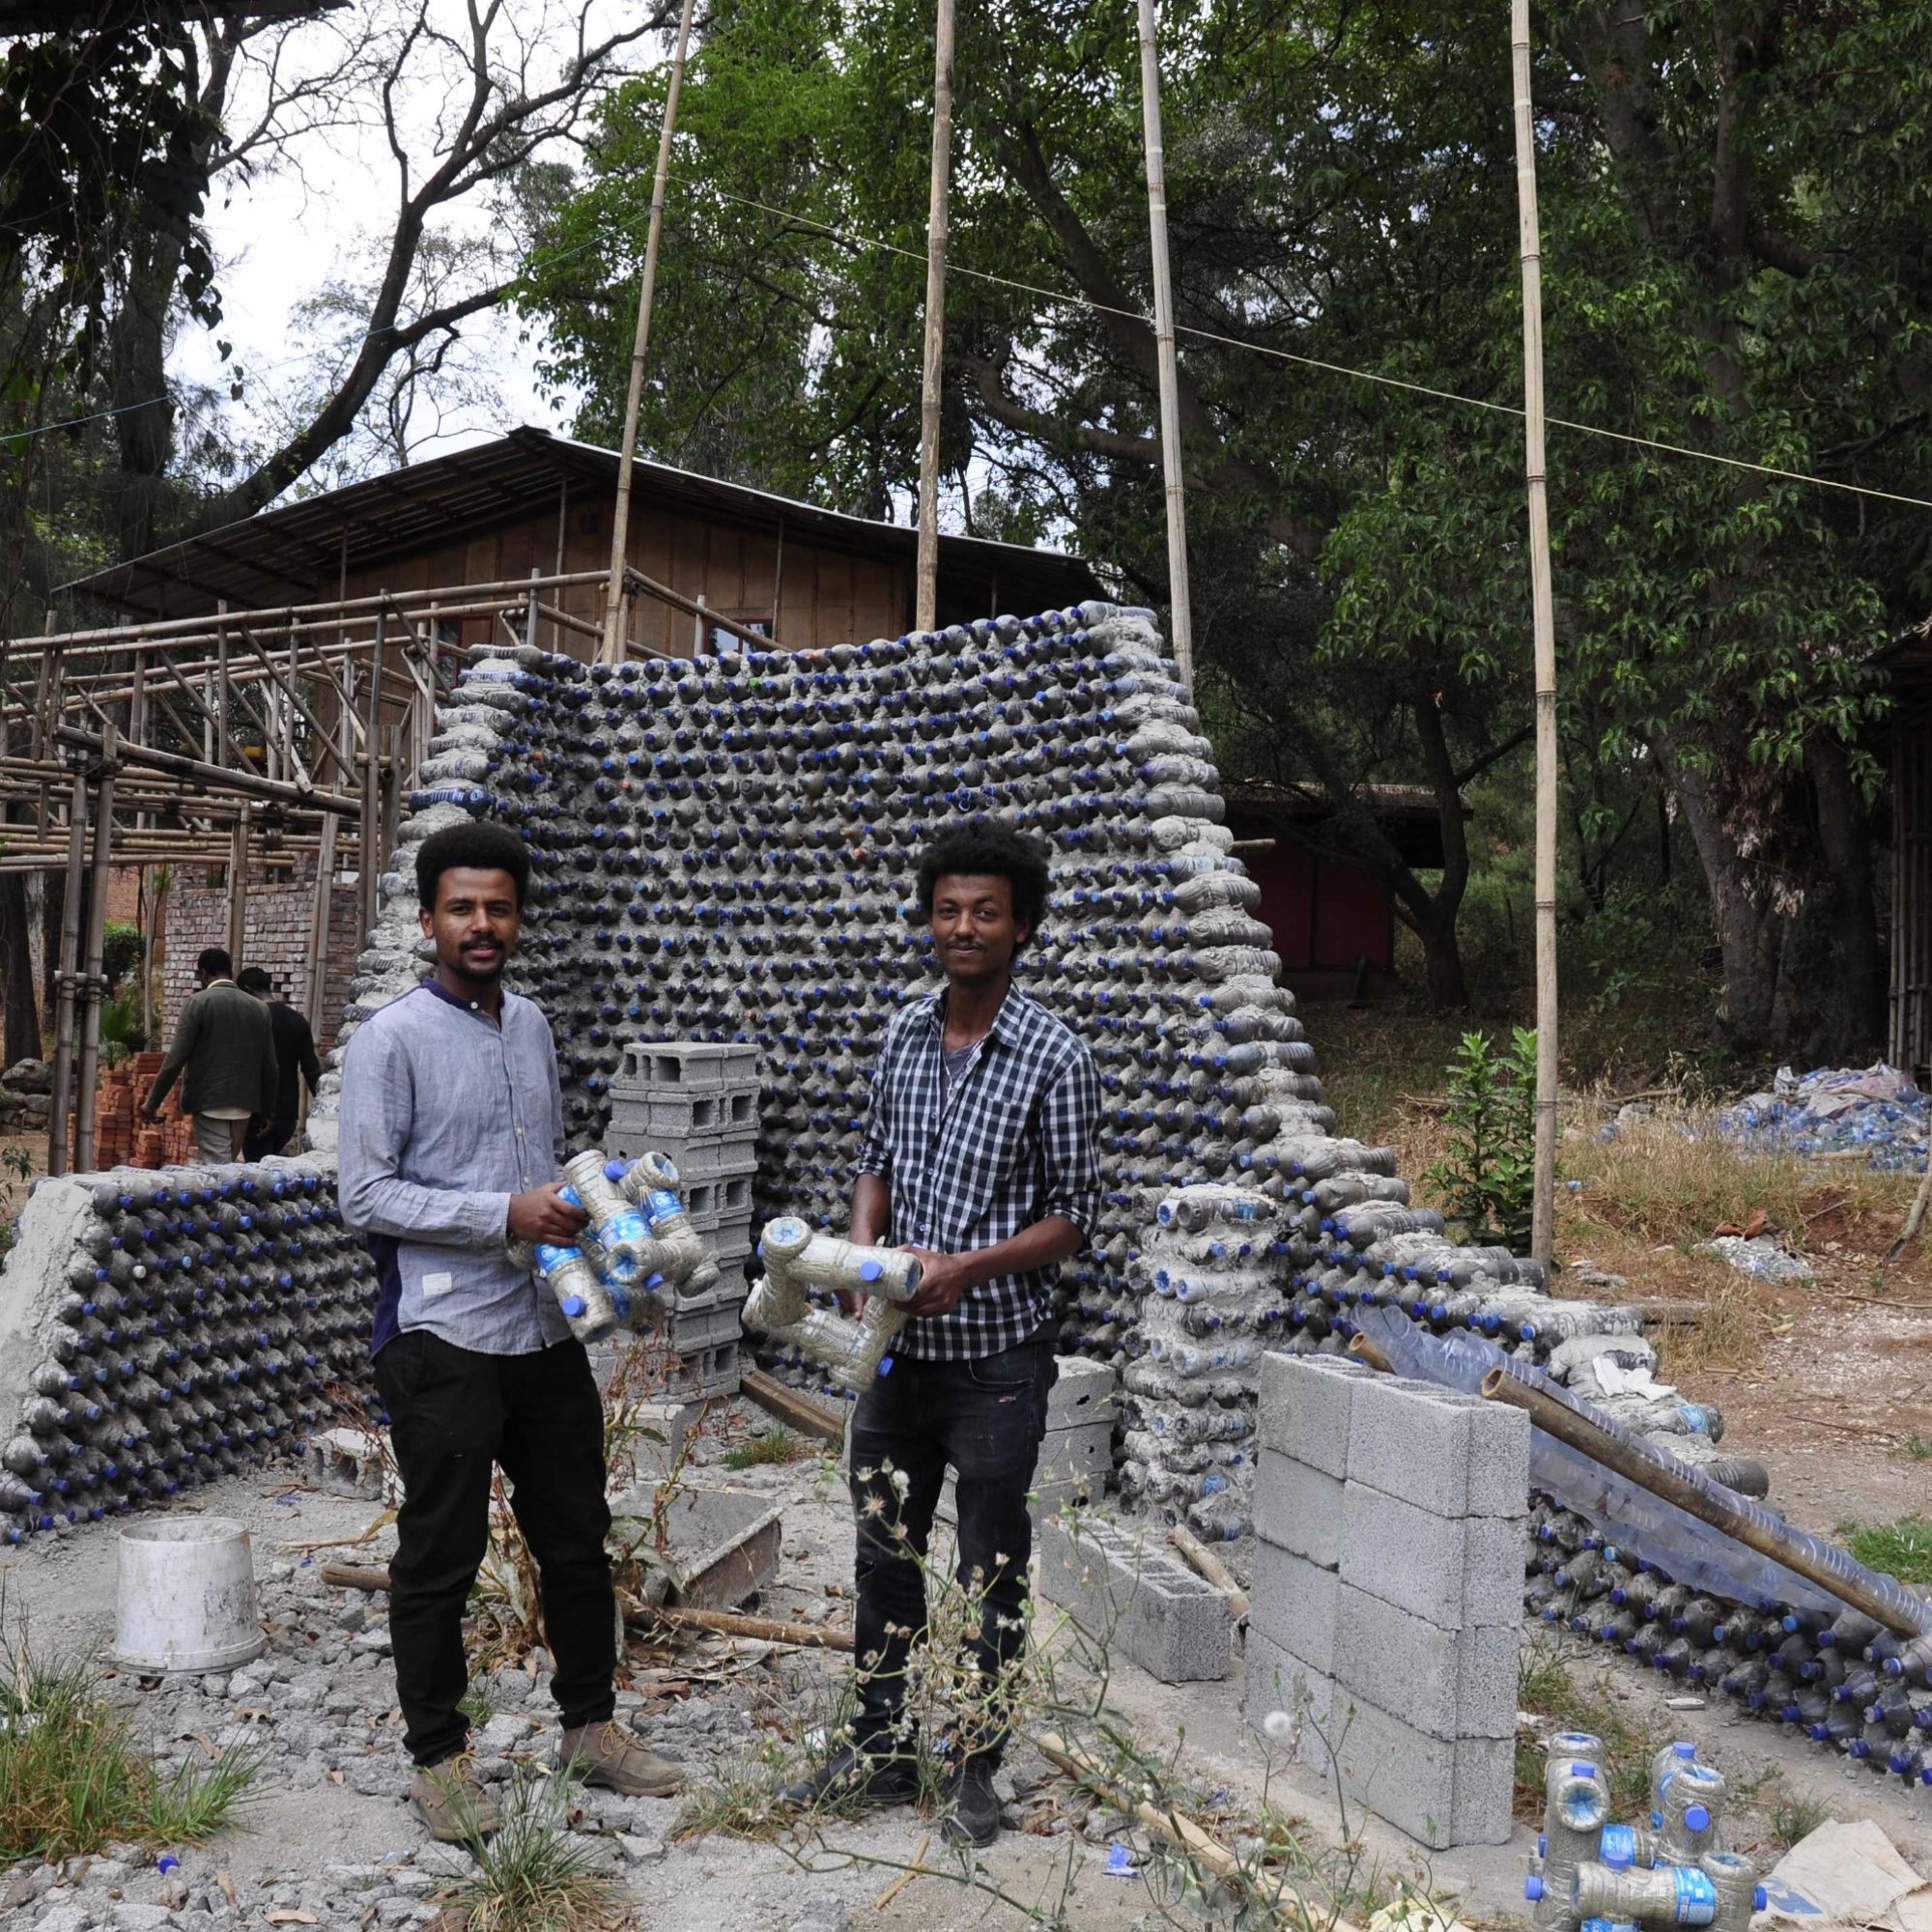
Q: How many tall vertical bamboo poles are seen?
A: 4